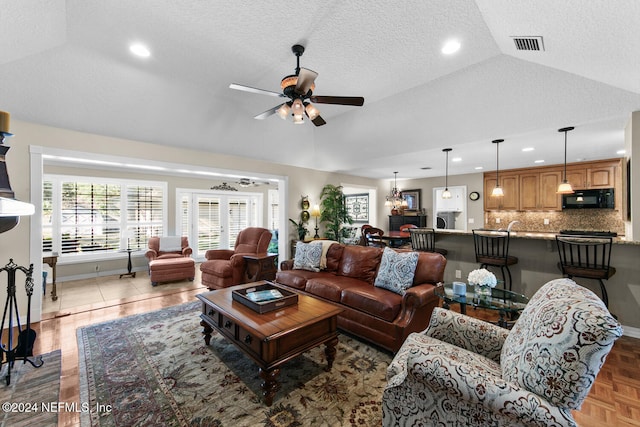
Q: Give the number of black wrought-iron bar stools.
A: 3